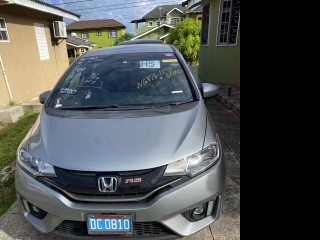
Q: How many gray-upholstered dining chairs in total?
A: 0